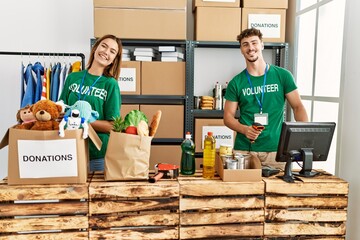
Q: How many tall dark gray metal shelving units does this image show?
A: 2